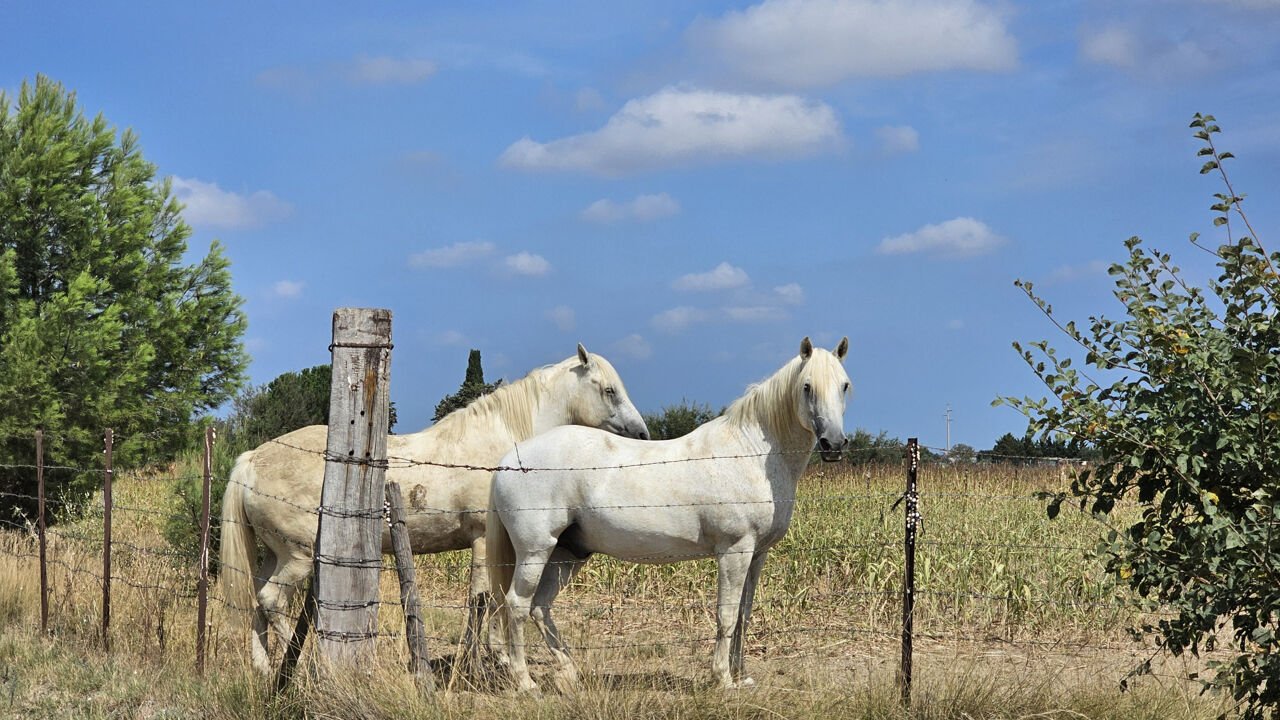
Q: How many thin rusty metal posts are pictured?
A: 4